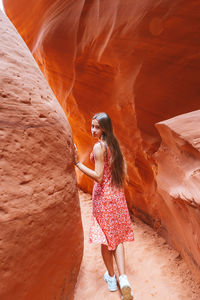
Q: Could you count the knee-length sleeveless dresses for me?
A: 1